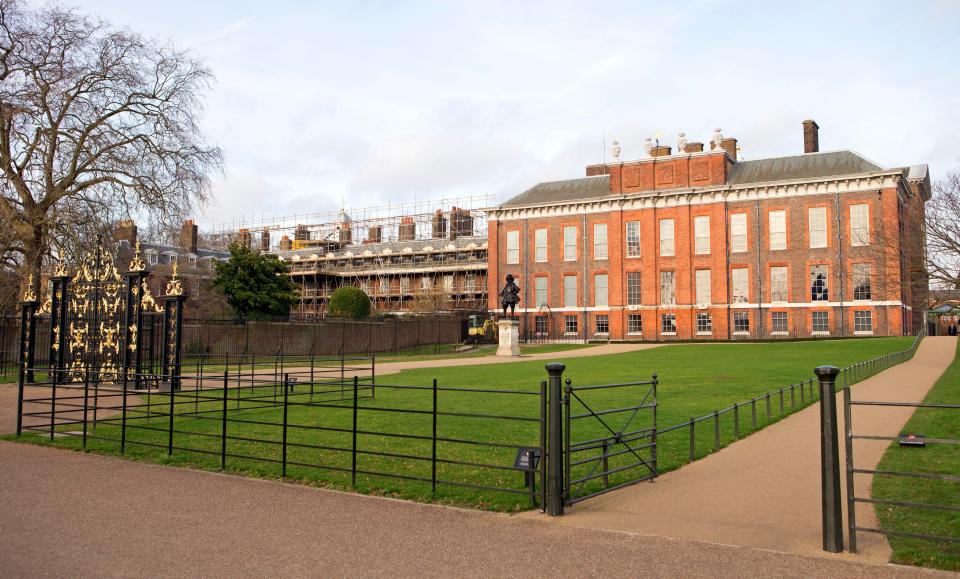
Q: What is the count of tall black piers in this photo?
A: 4